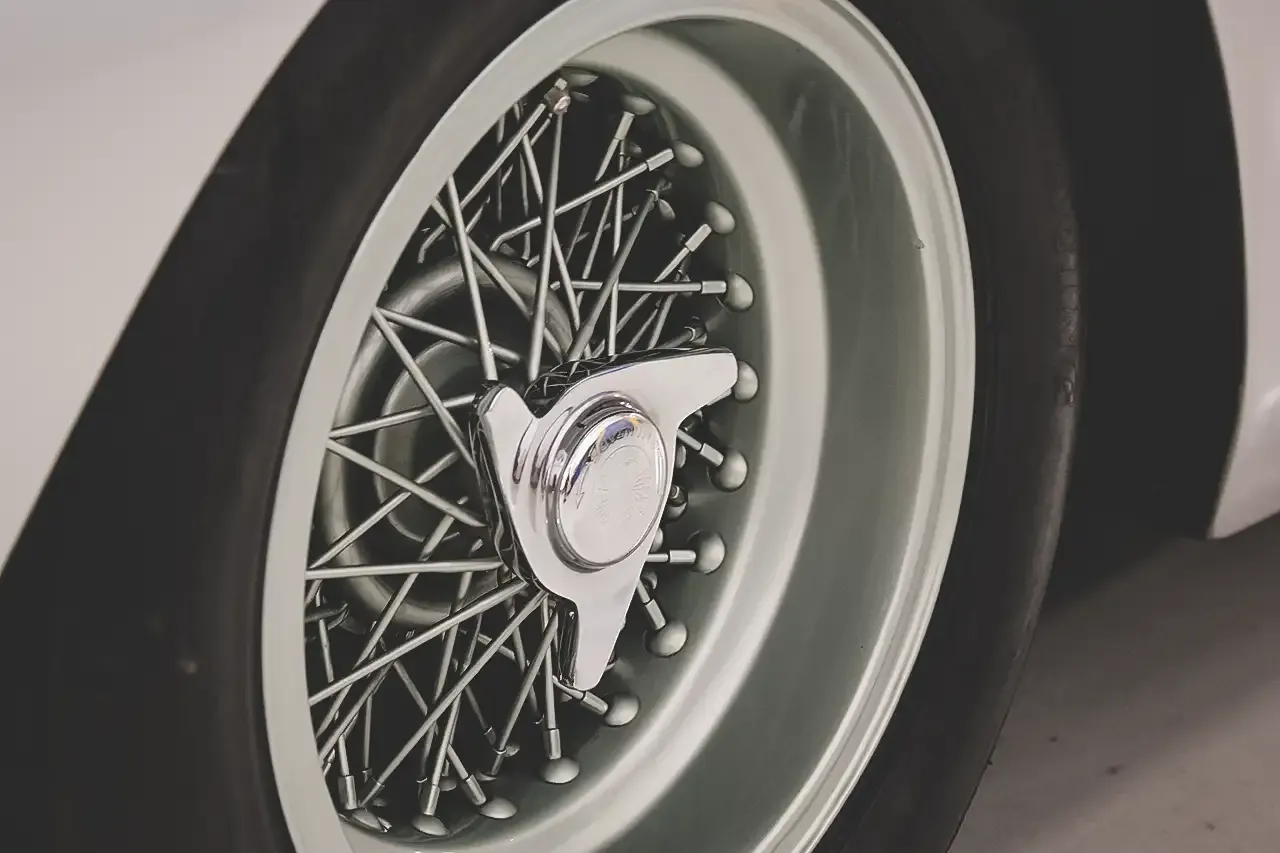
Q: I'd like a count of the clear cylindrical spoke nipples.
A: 12